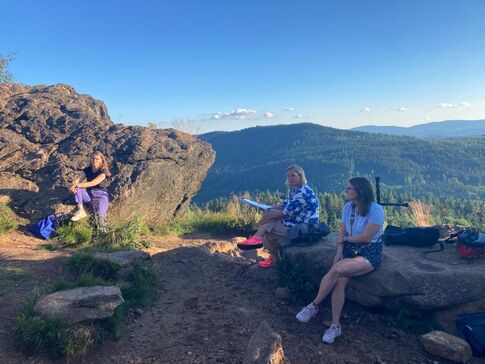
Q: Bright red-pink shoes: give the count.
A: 2